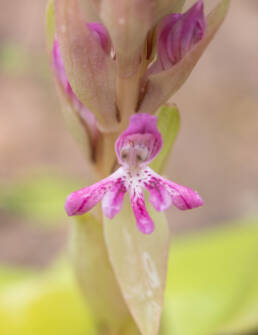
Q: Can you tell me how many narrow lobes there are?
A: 5